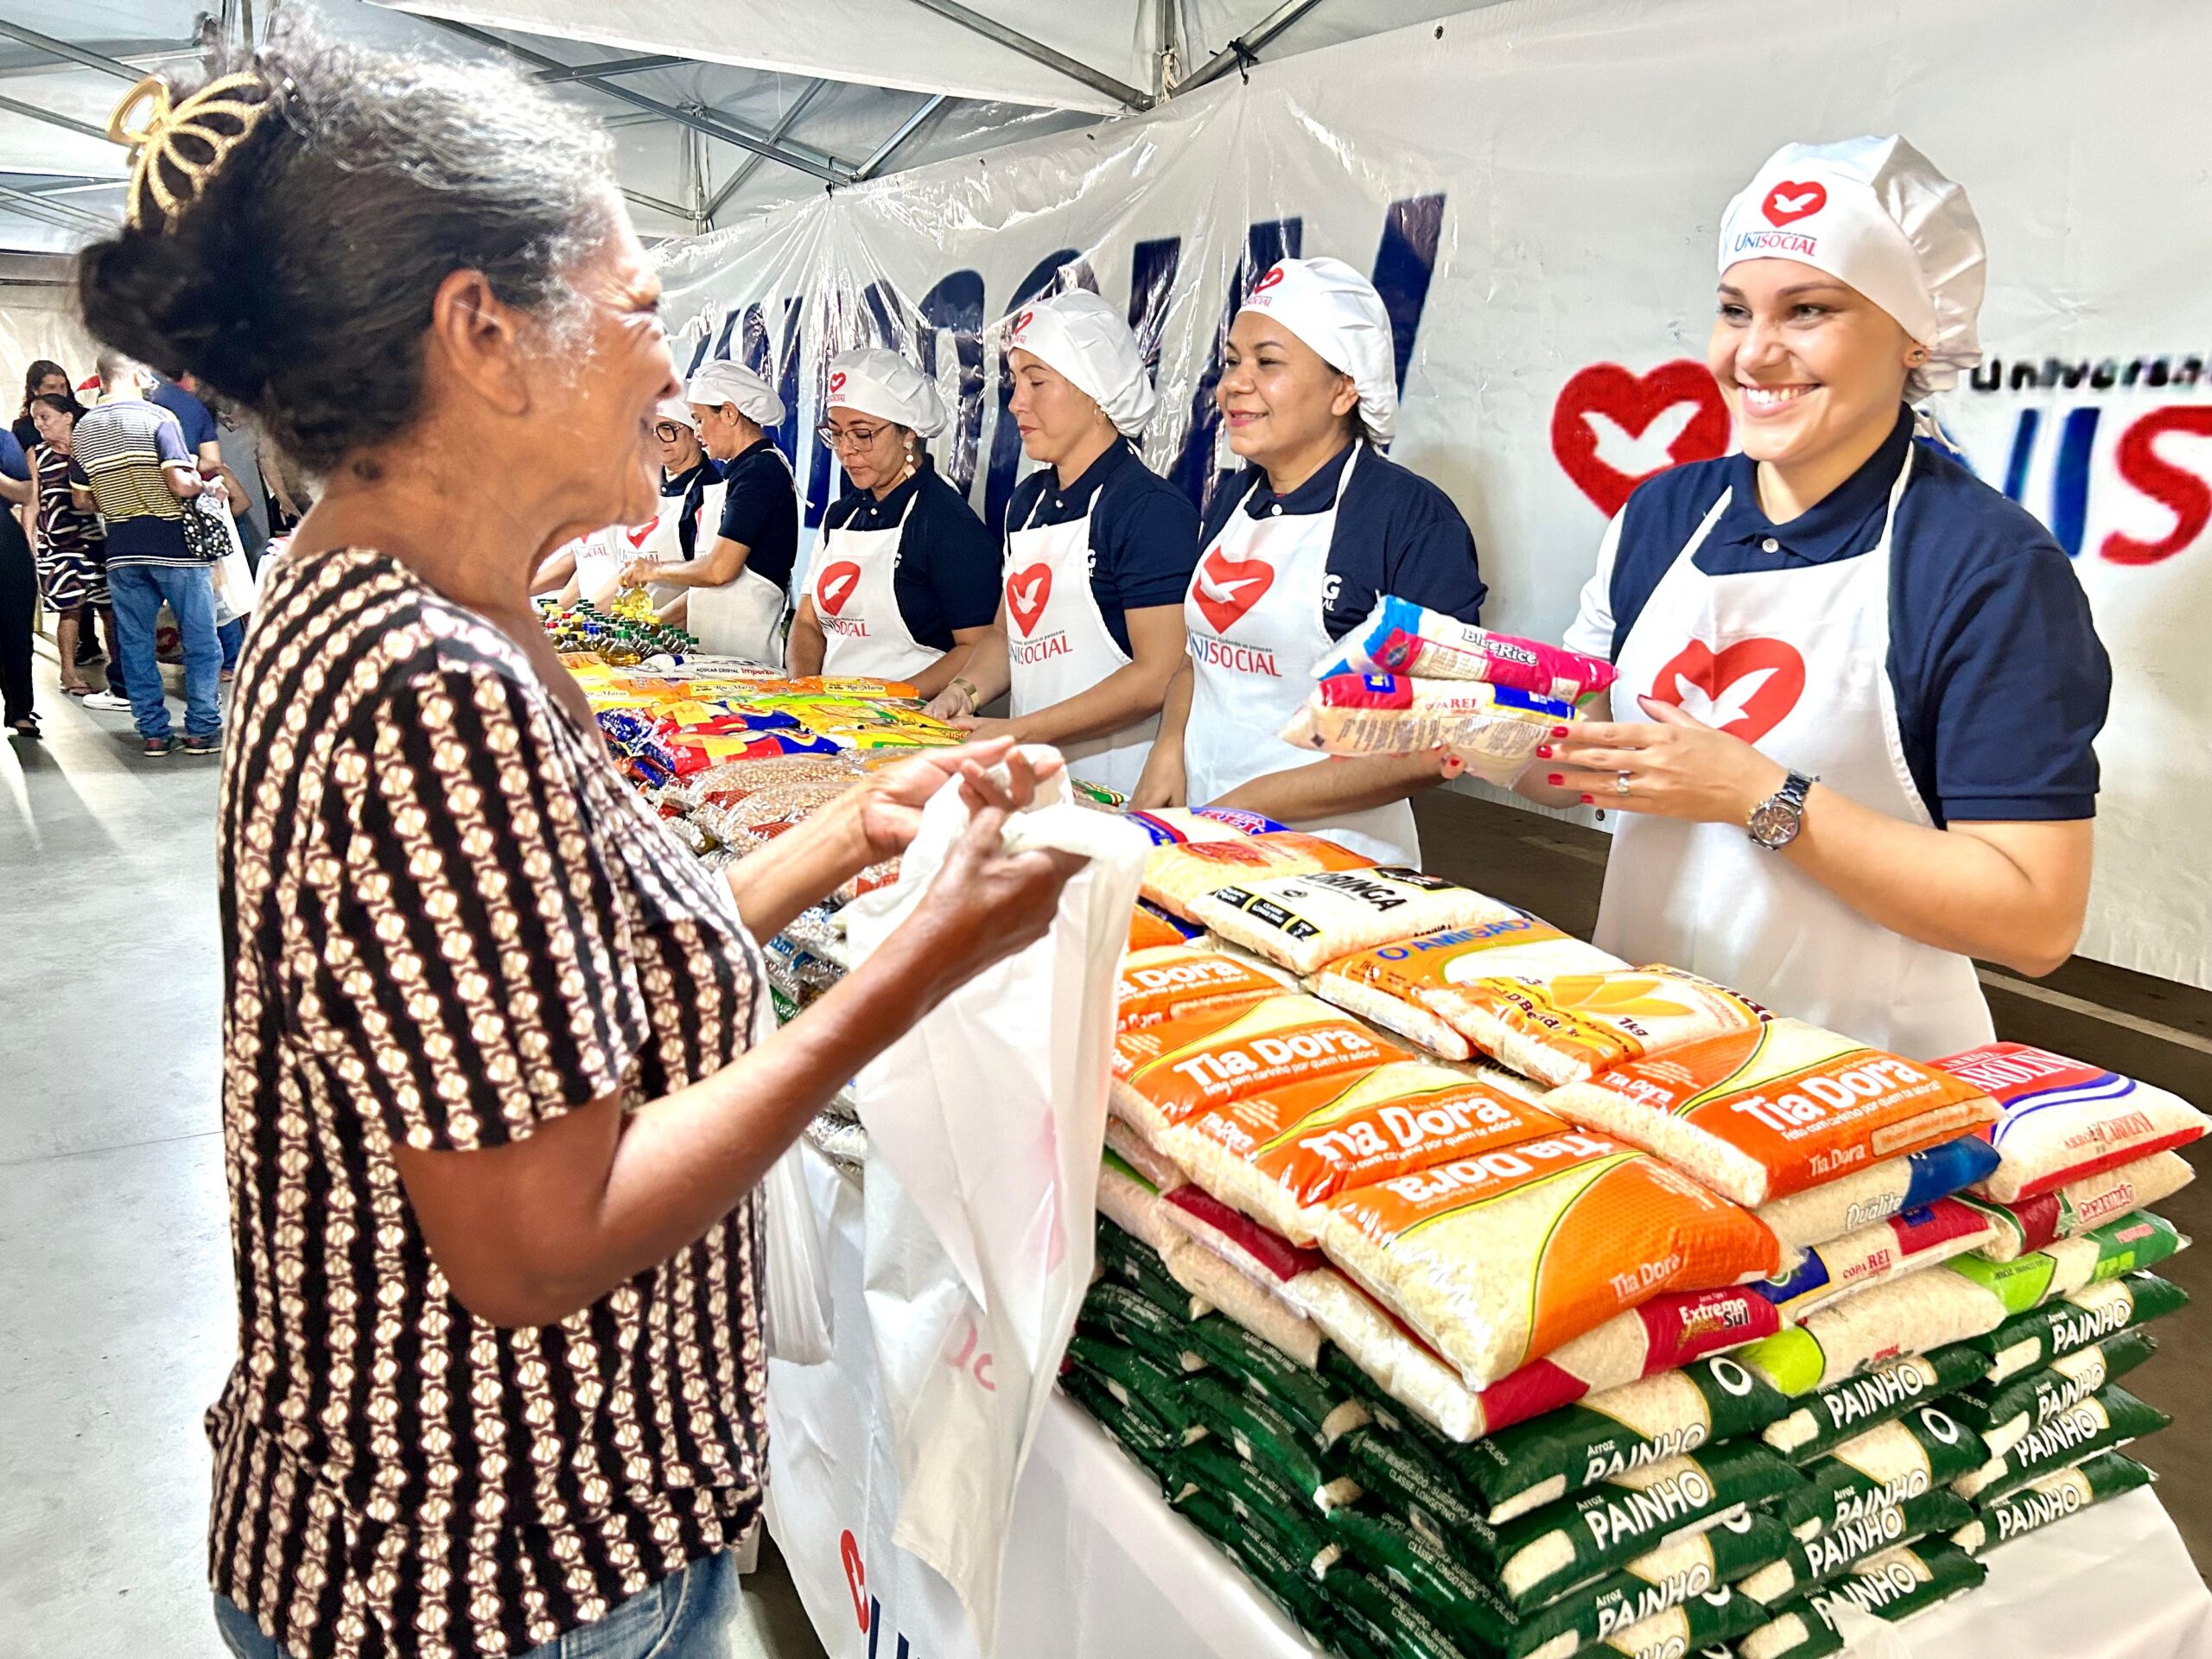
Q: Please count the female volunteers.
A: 6